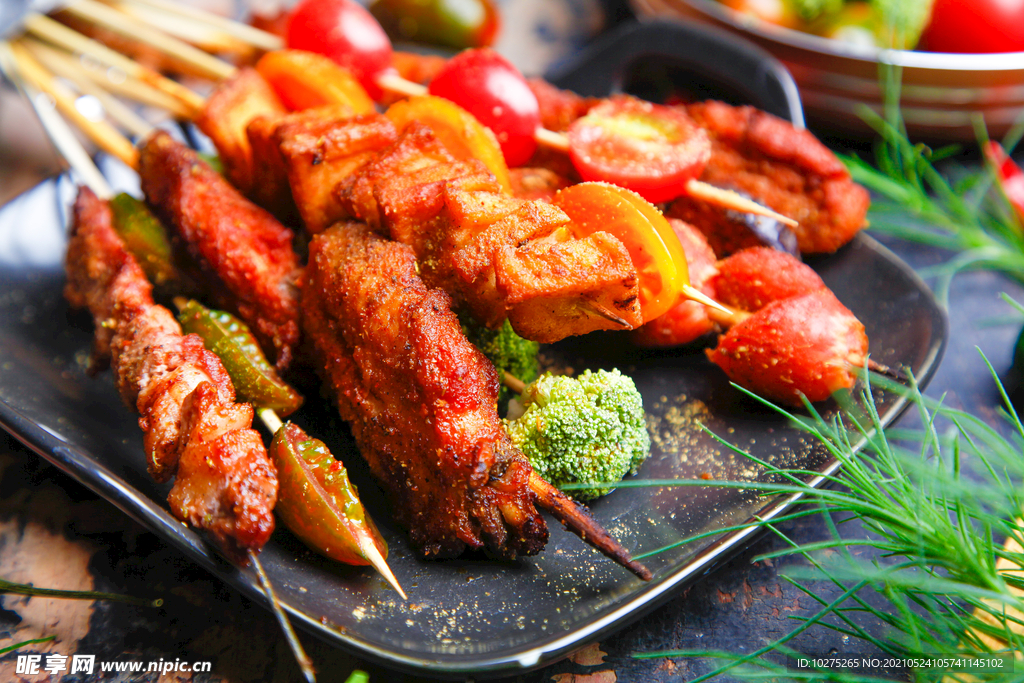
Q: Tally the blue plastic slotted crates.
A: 0